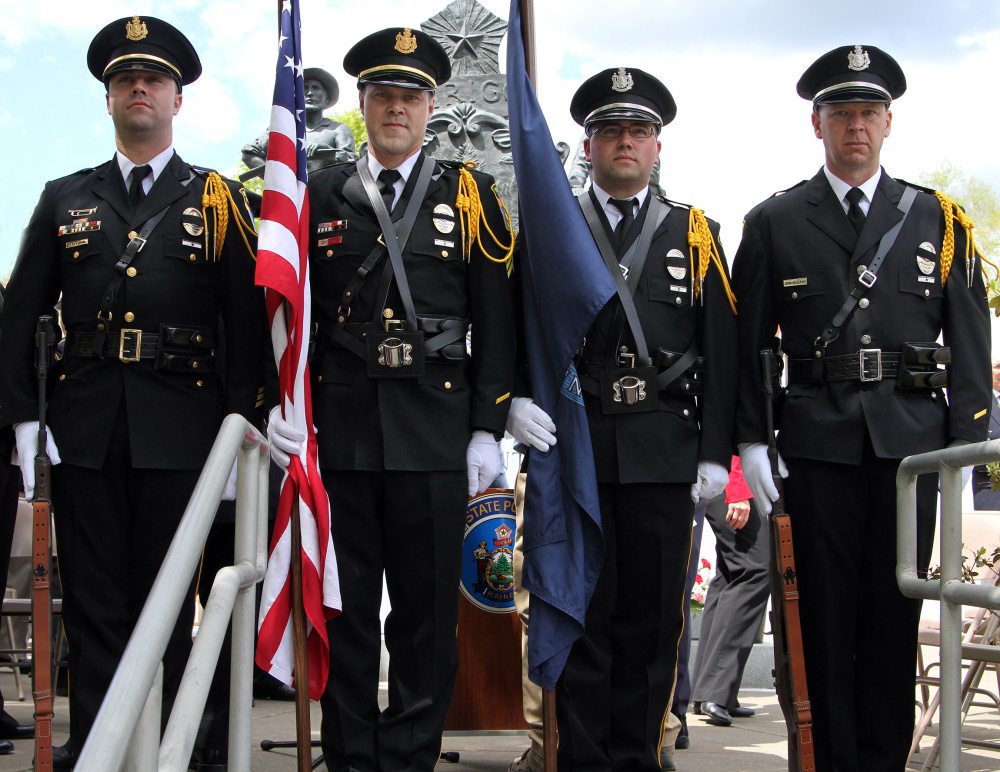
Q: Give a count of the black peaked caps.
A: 4